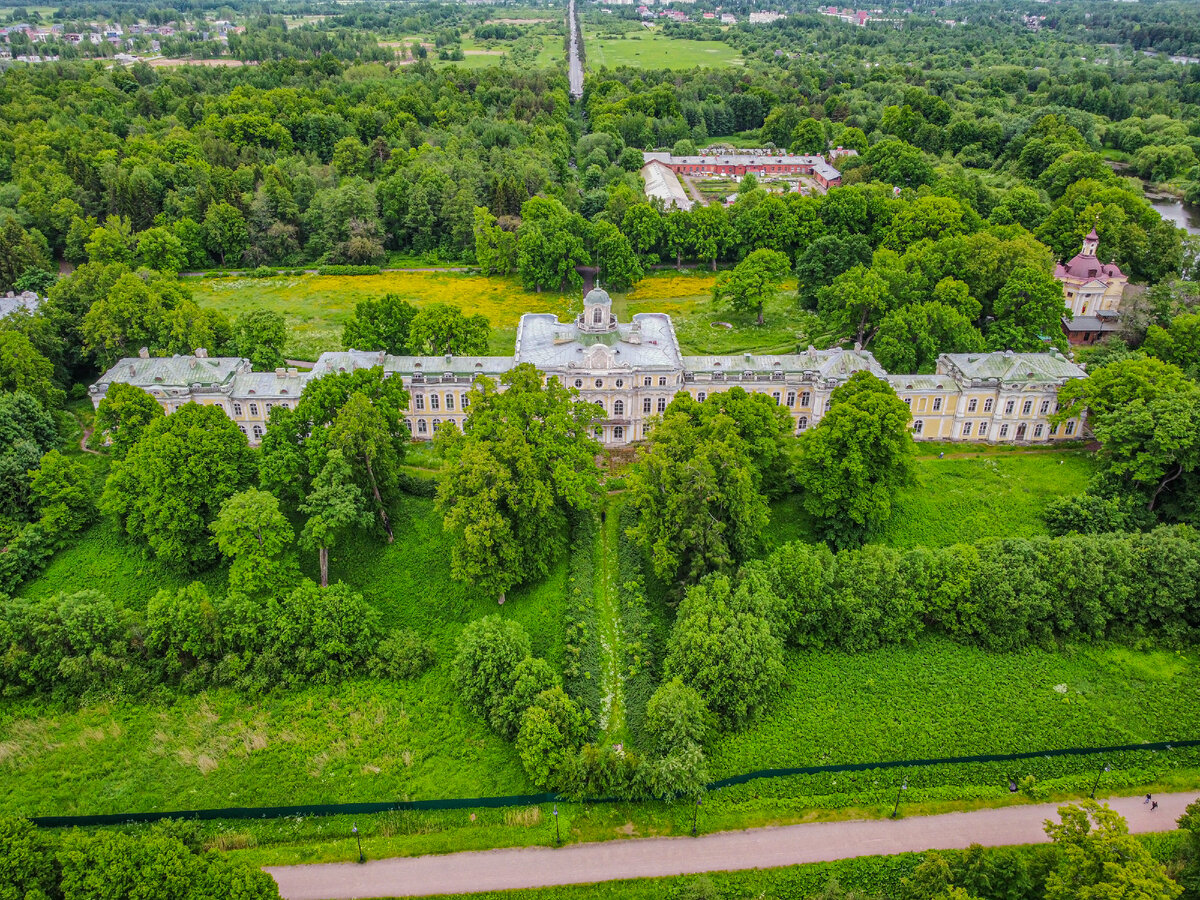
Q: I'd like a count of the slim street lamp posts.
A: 5